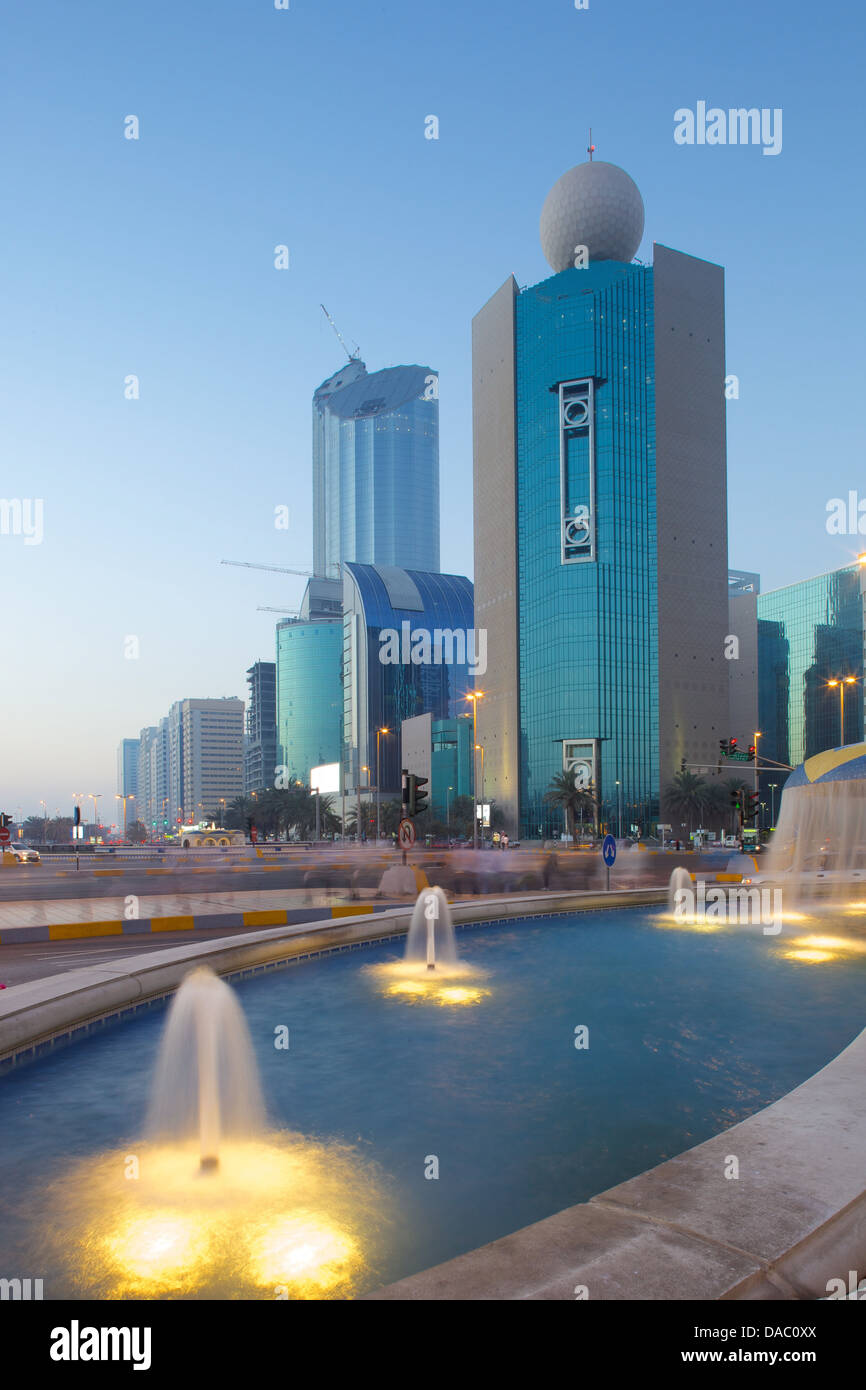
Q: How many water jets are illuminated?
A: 3